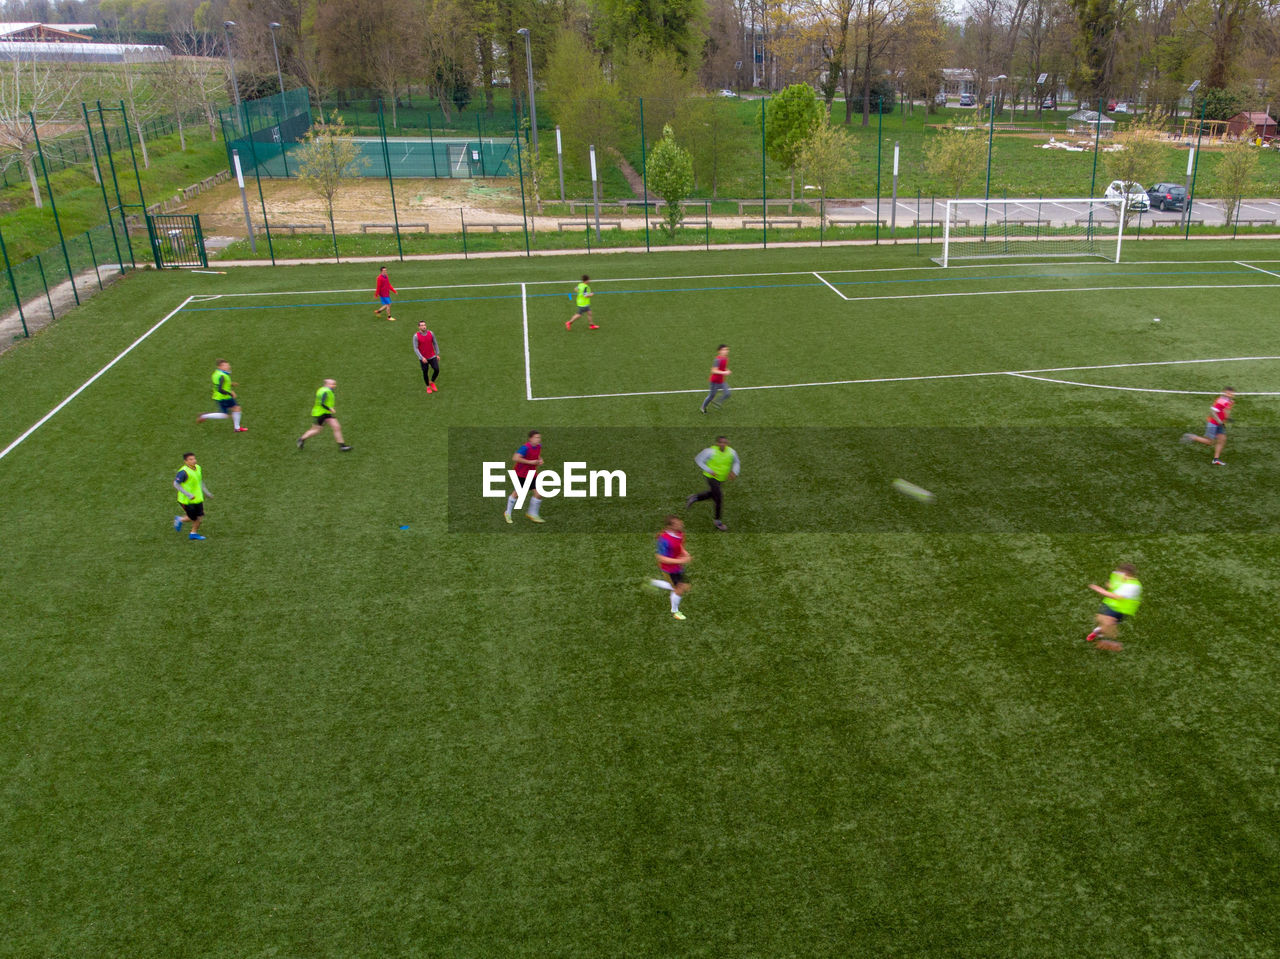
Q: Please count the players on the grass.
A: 12